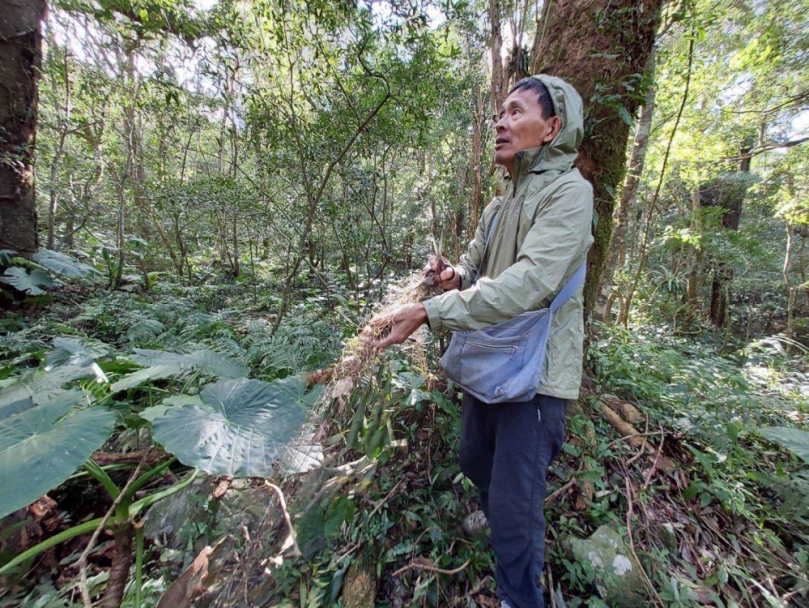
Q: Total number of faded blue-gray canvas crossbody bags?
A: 1